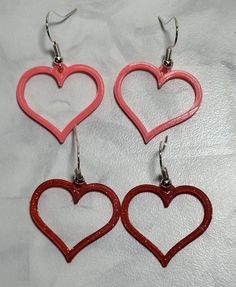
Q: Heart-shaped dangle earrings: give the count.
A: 4